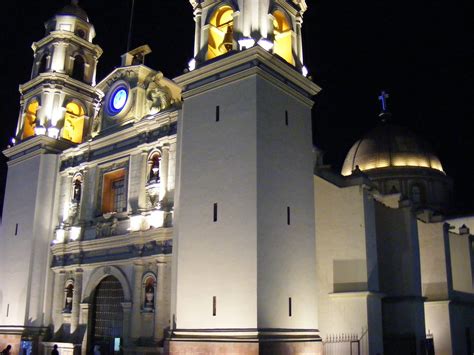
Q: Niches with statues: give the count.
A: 4